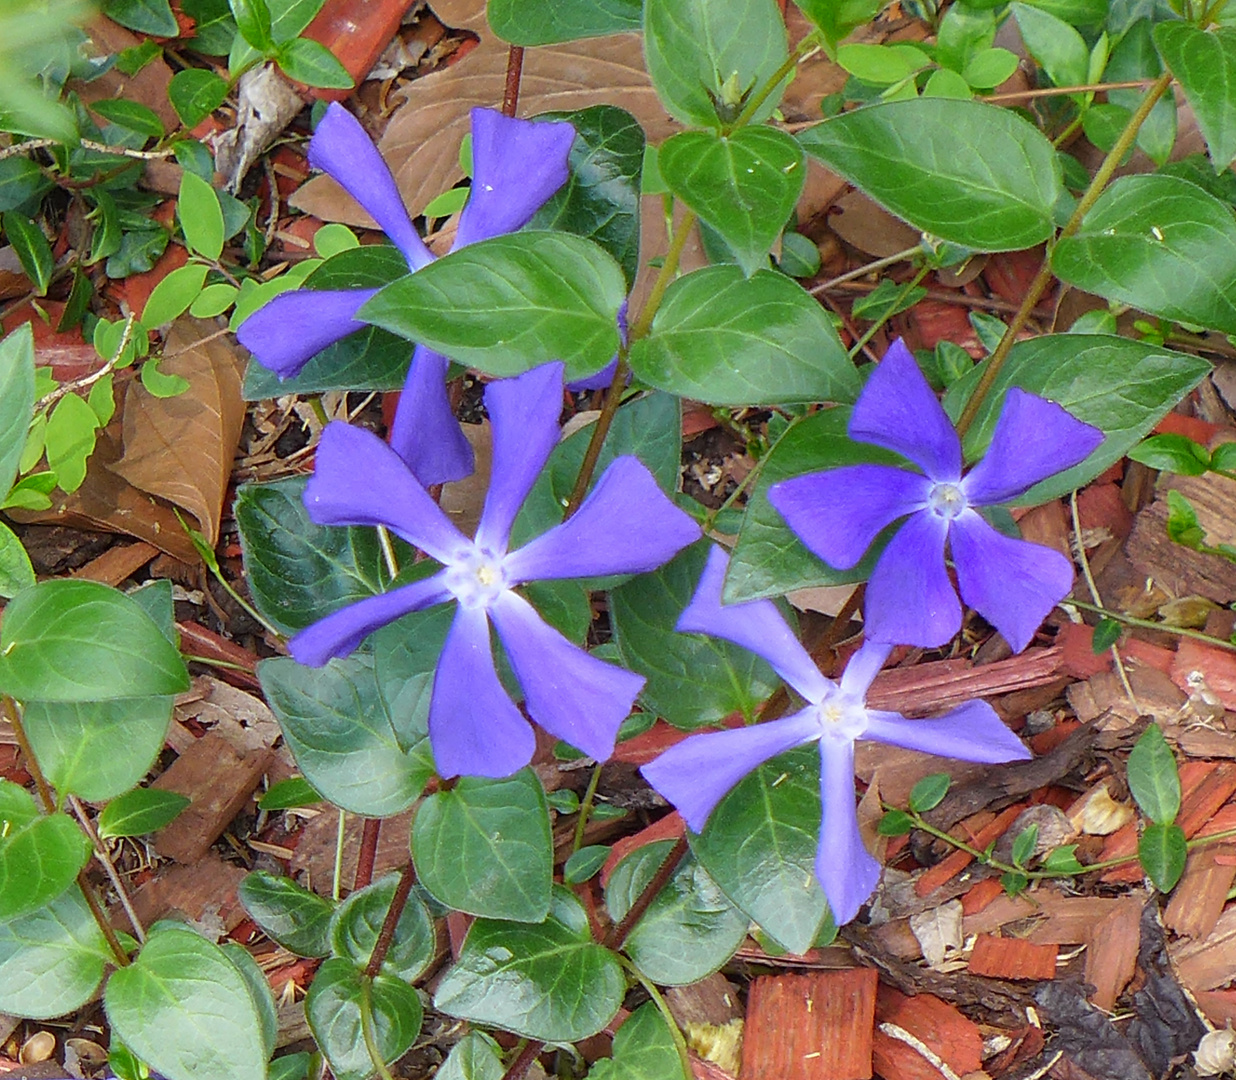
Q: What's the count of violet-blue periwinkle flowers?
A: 4